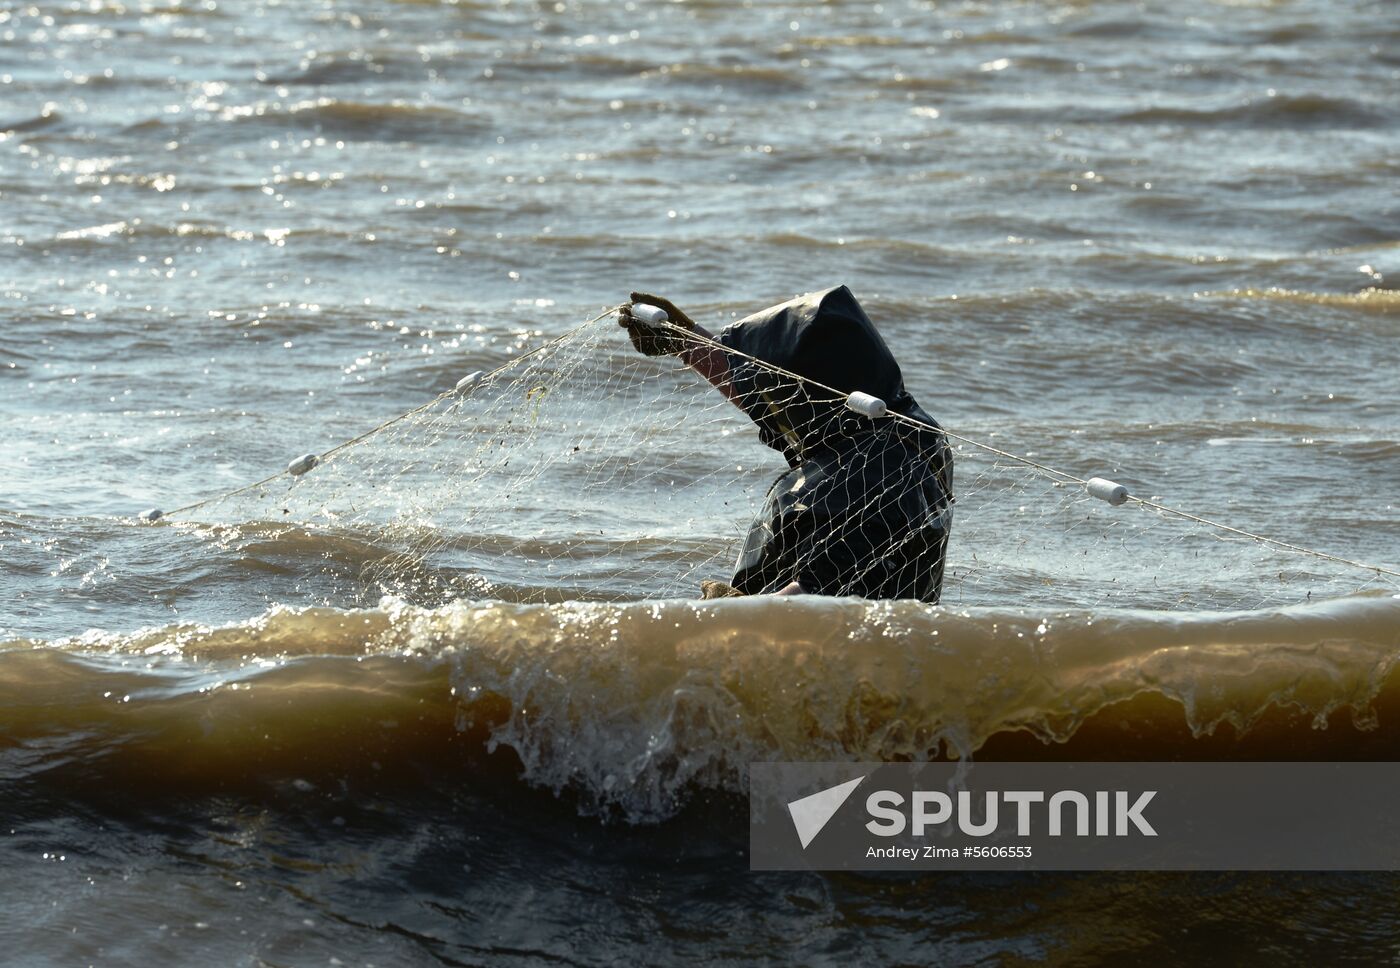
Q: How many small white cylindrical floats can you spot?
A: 6